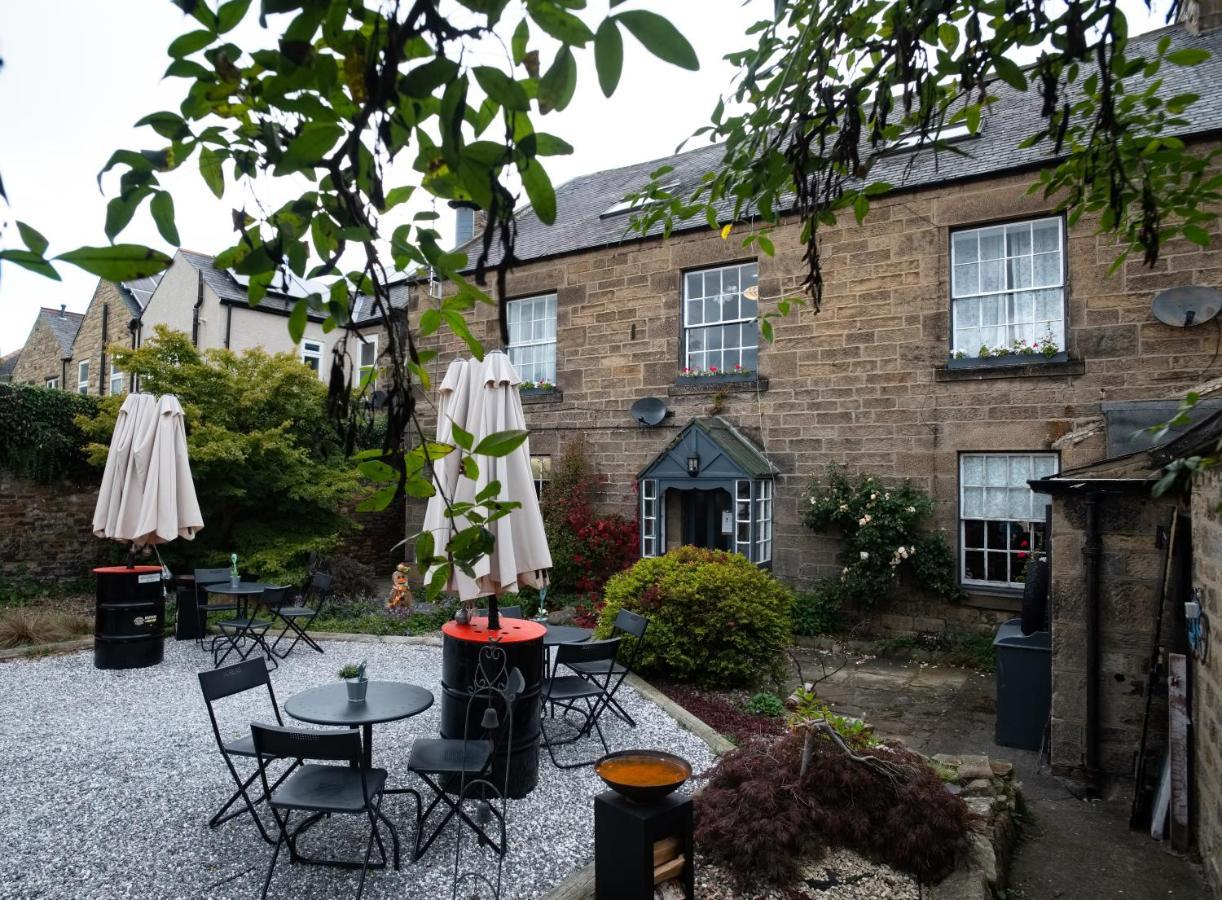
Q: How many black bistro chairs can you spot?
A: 9